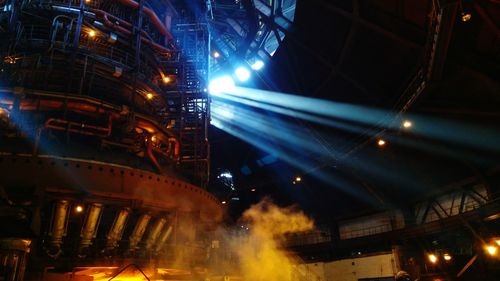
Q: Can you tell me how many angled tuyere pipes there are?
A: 6